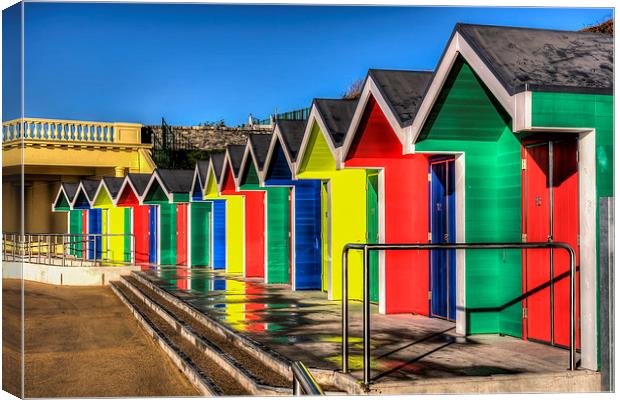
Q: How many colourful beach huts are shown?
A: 13